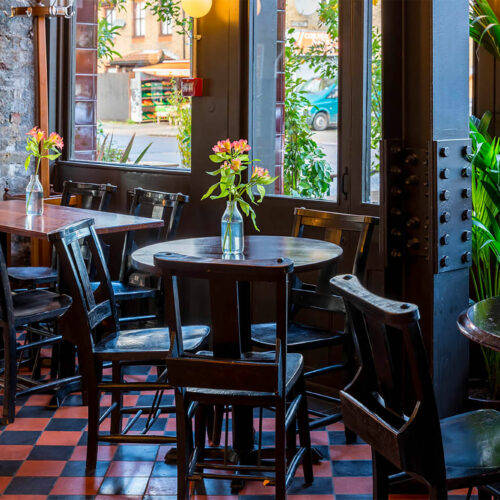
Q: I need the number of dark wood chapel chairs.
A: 7